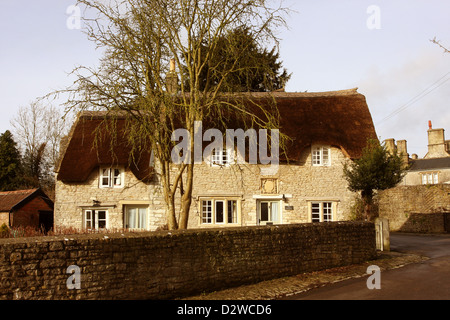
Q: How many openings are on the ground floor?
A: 5